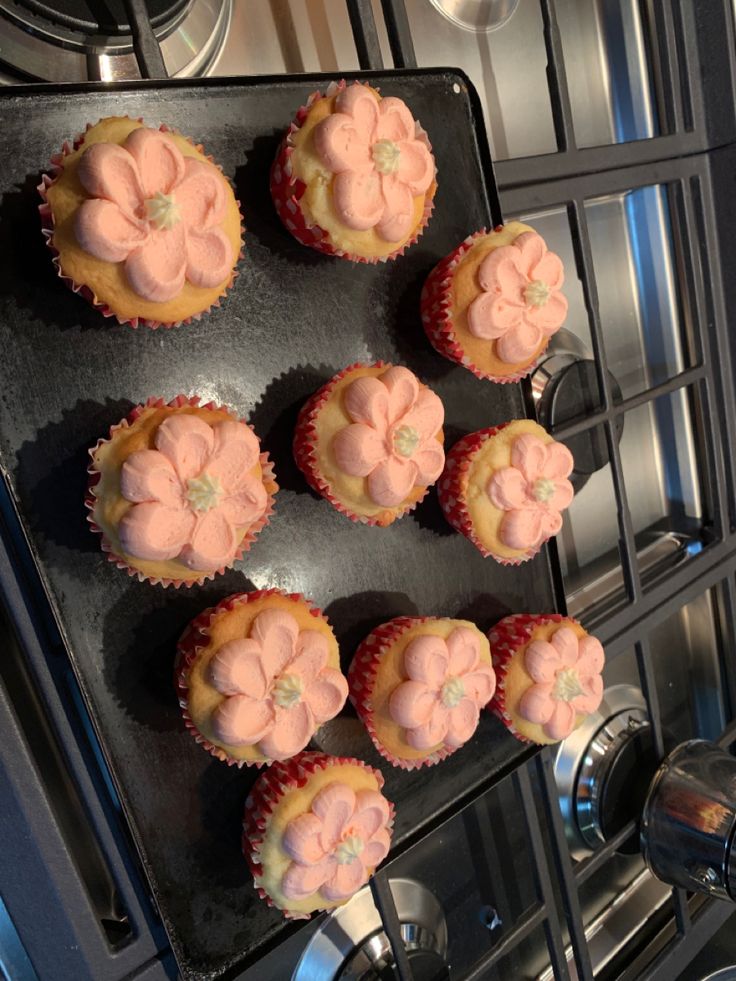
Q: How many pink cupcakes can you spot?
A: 10